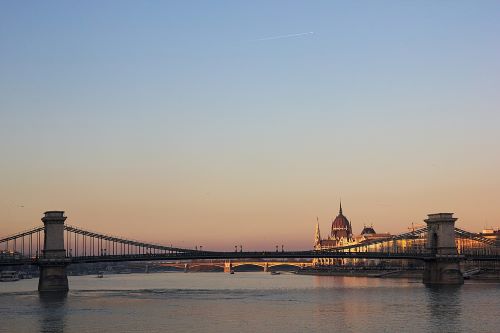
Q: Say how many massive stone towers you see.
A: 2